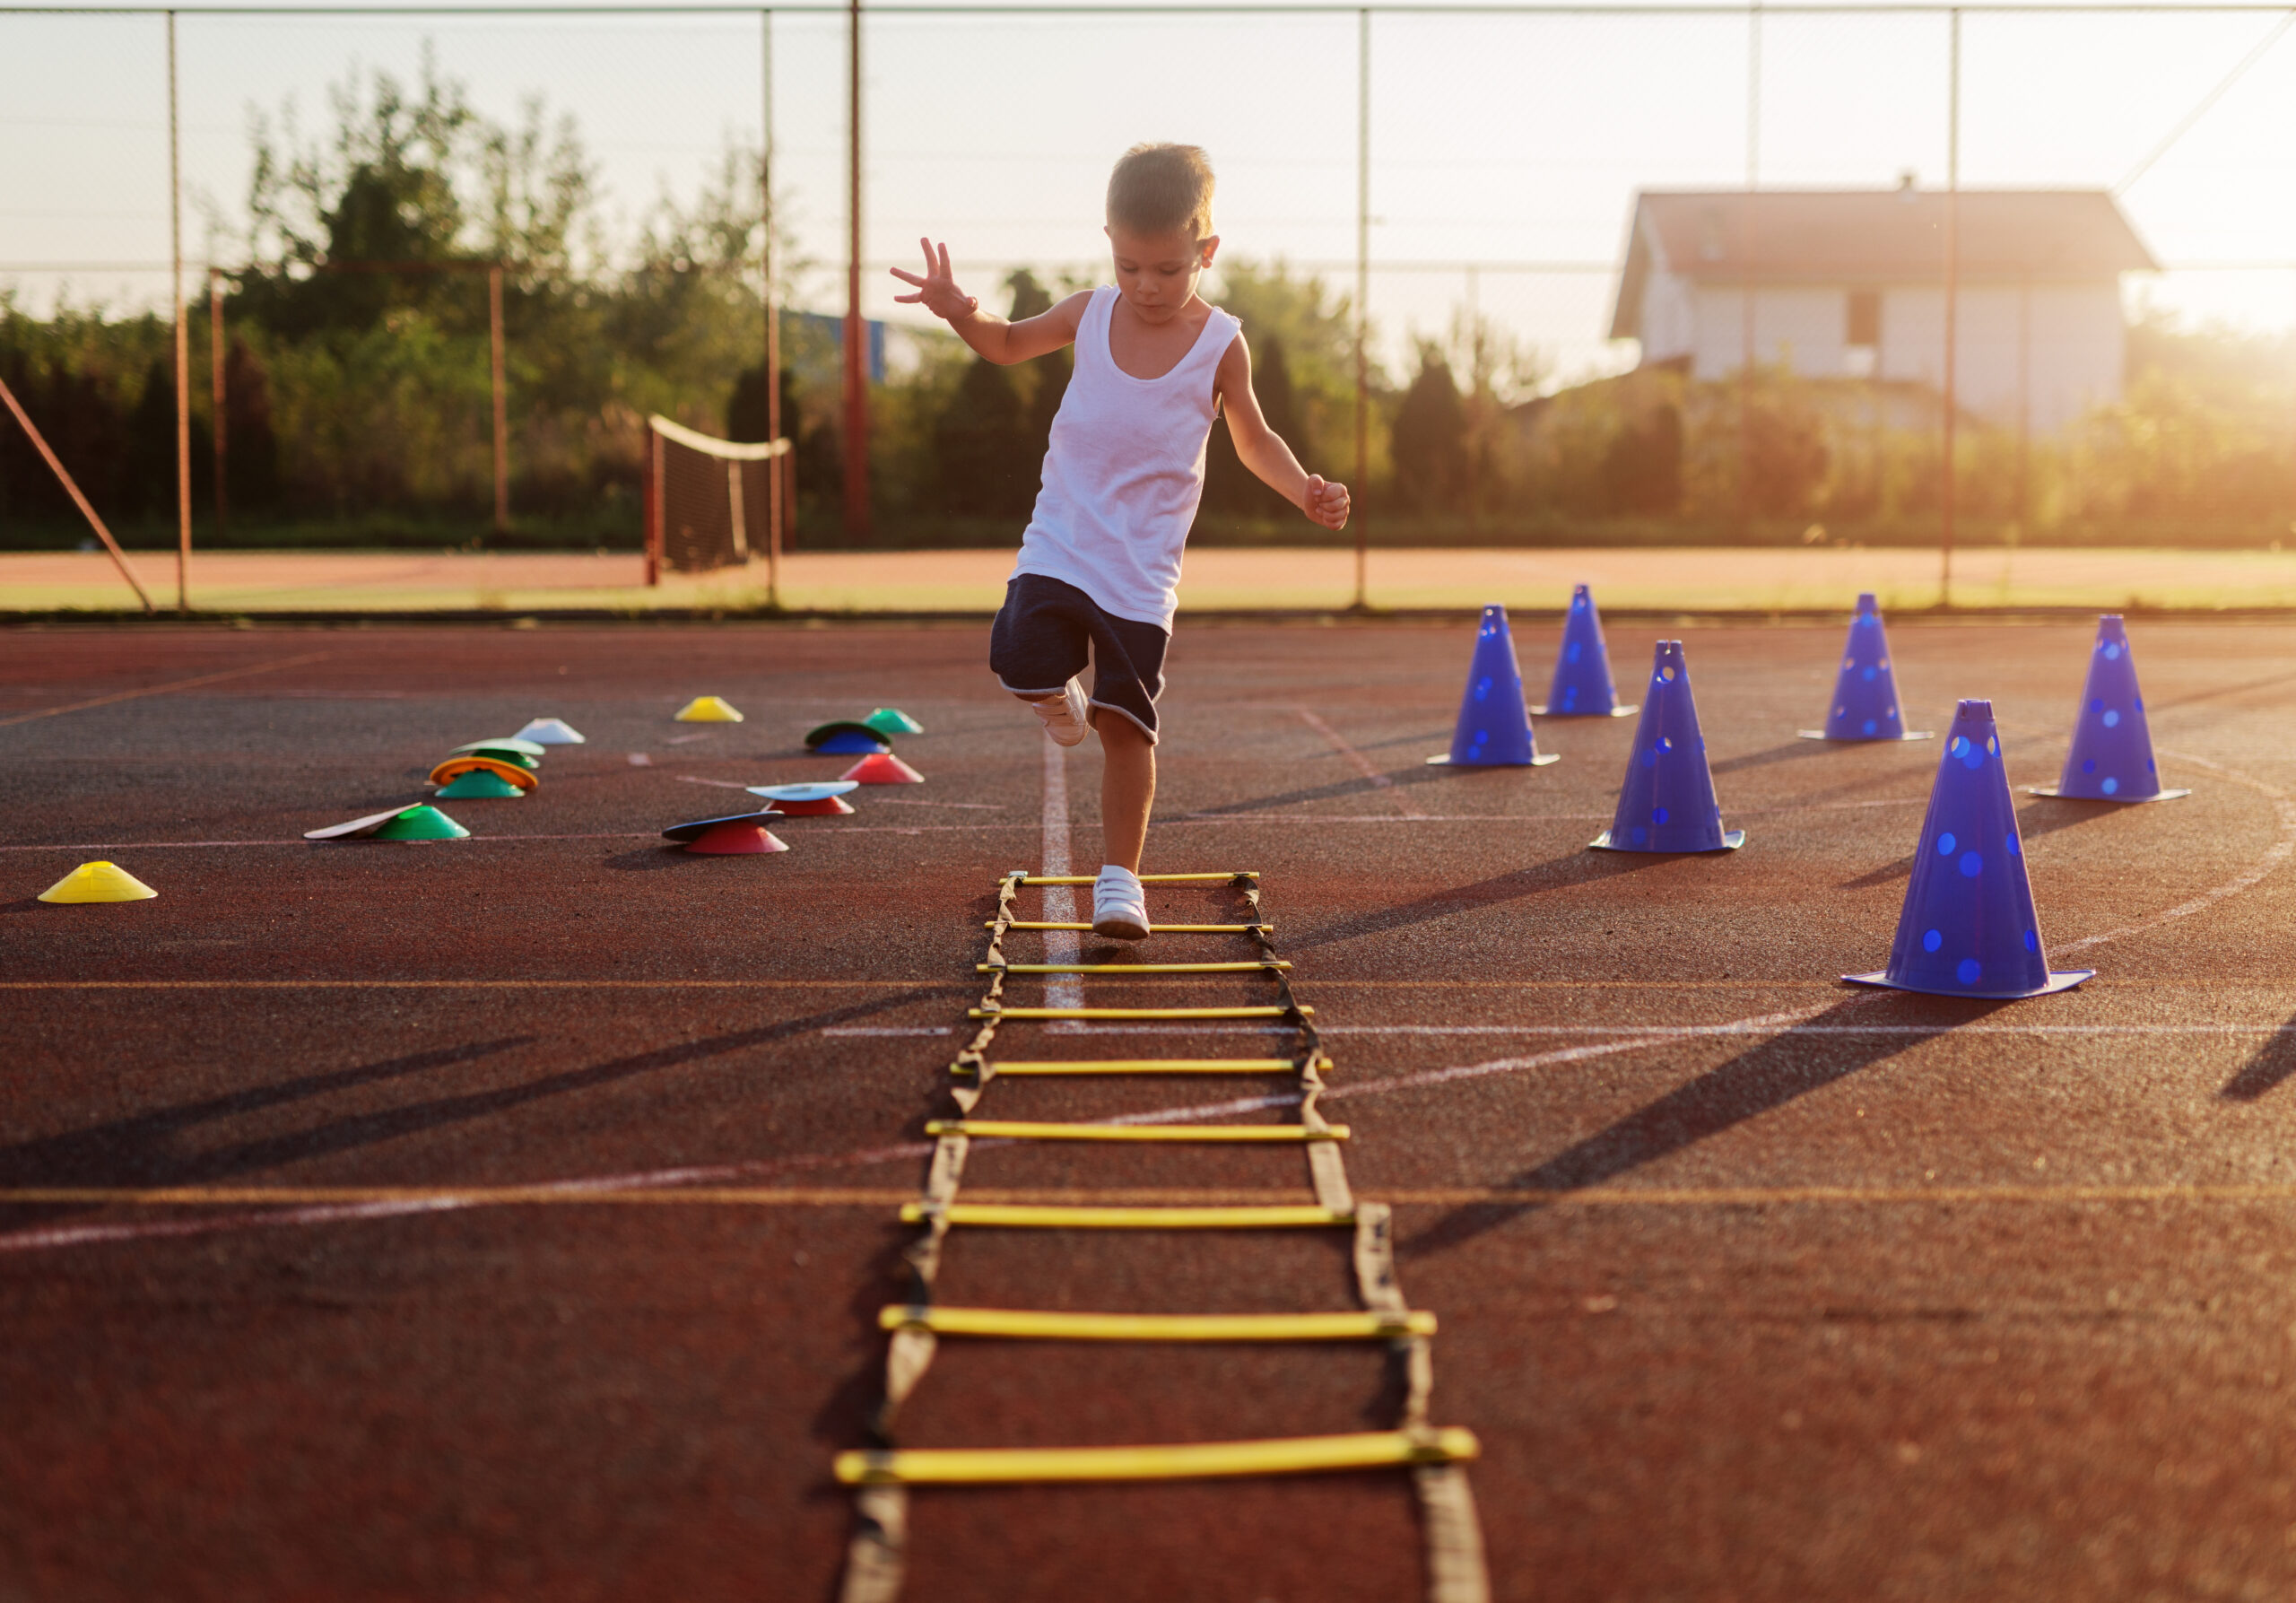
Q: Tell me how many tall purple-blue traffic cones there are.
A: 6